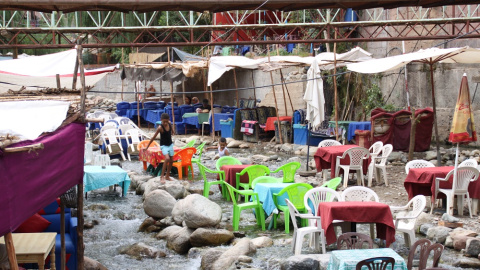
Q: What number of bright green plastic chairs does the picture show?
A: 10